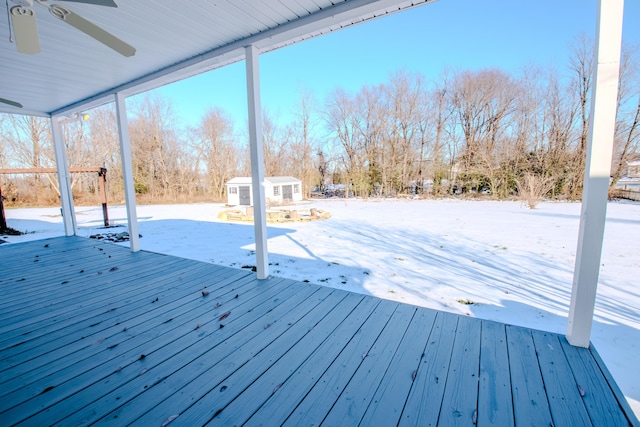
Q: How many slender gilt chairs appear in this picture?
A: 0